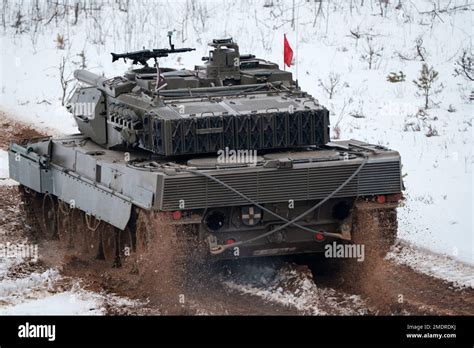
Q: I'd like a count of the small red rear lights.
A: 4